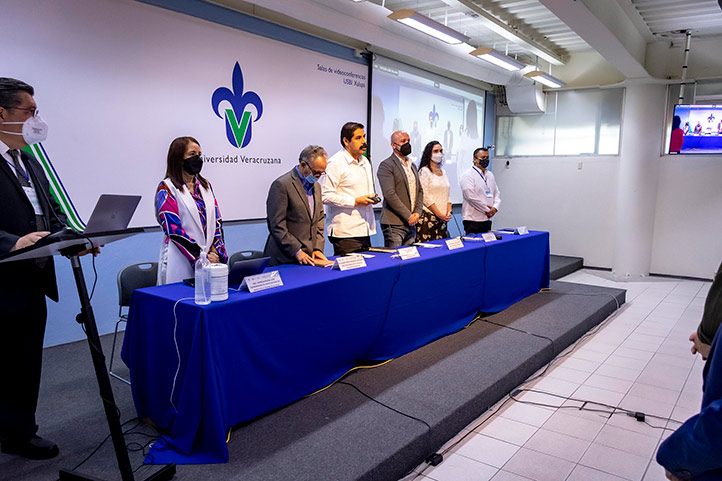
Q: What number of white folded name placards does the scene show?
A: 6